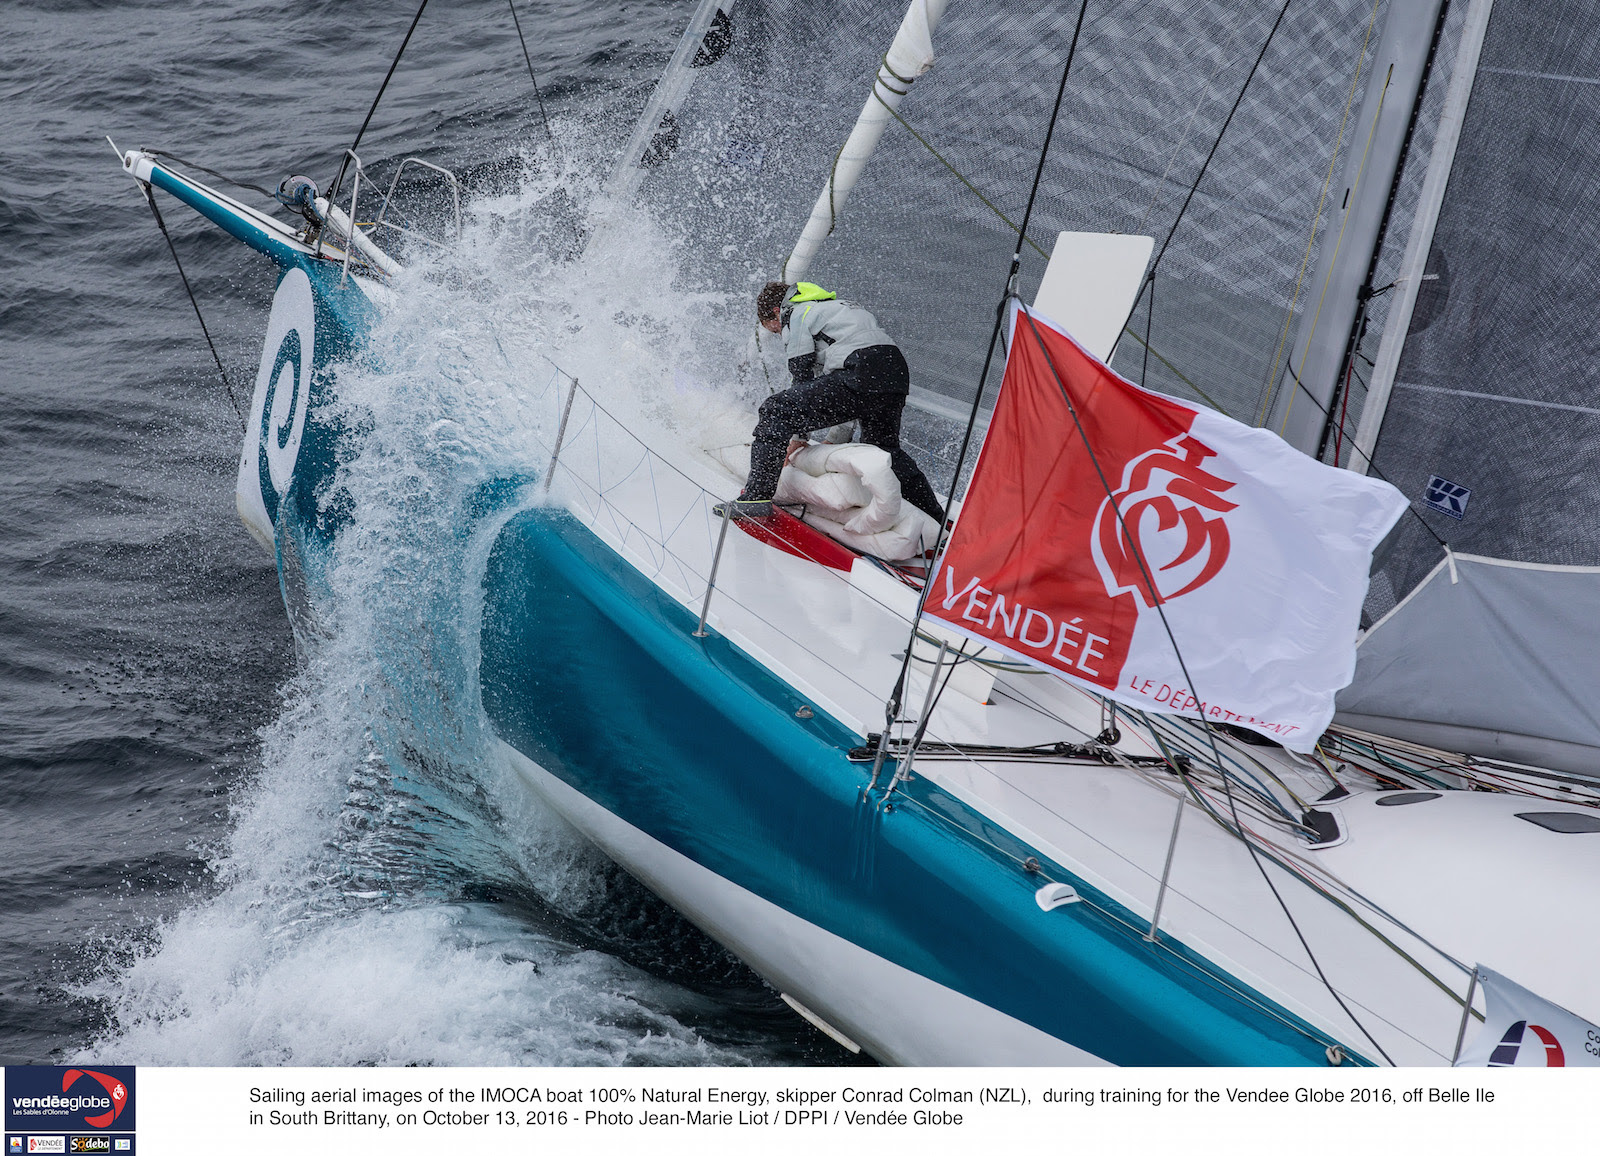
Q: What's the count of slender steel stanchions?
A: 5